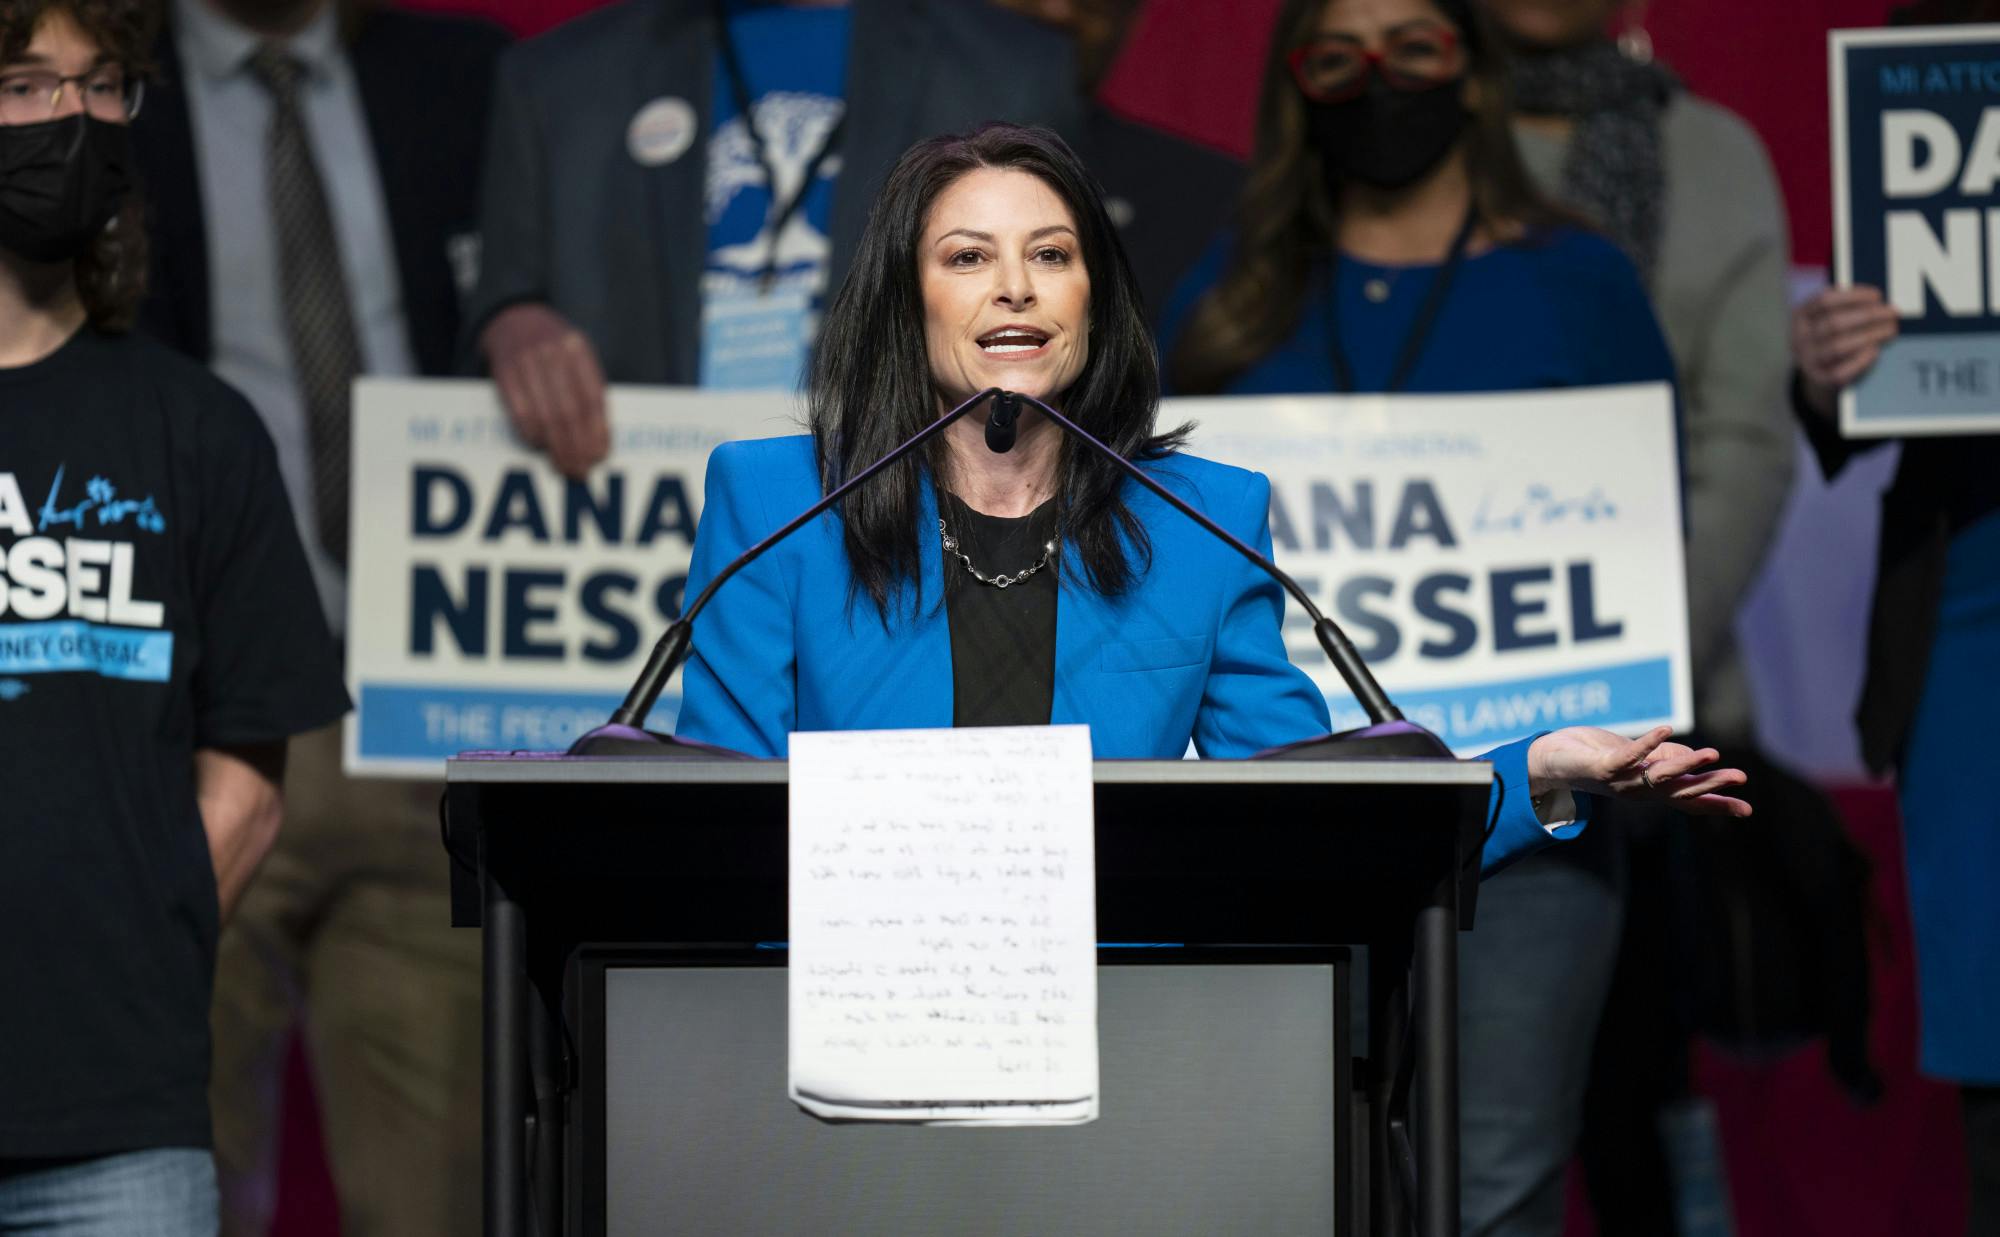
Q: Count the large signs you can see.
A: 3